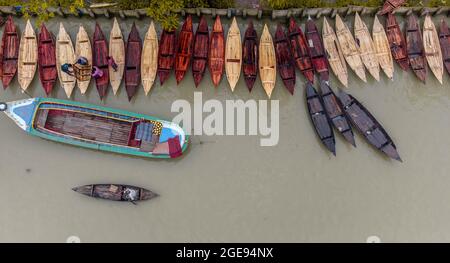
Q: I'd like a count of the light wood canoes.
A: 12